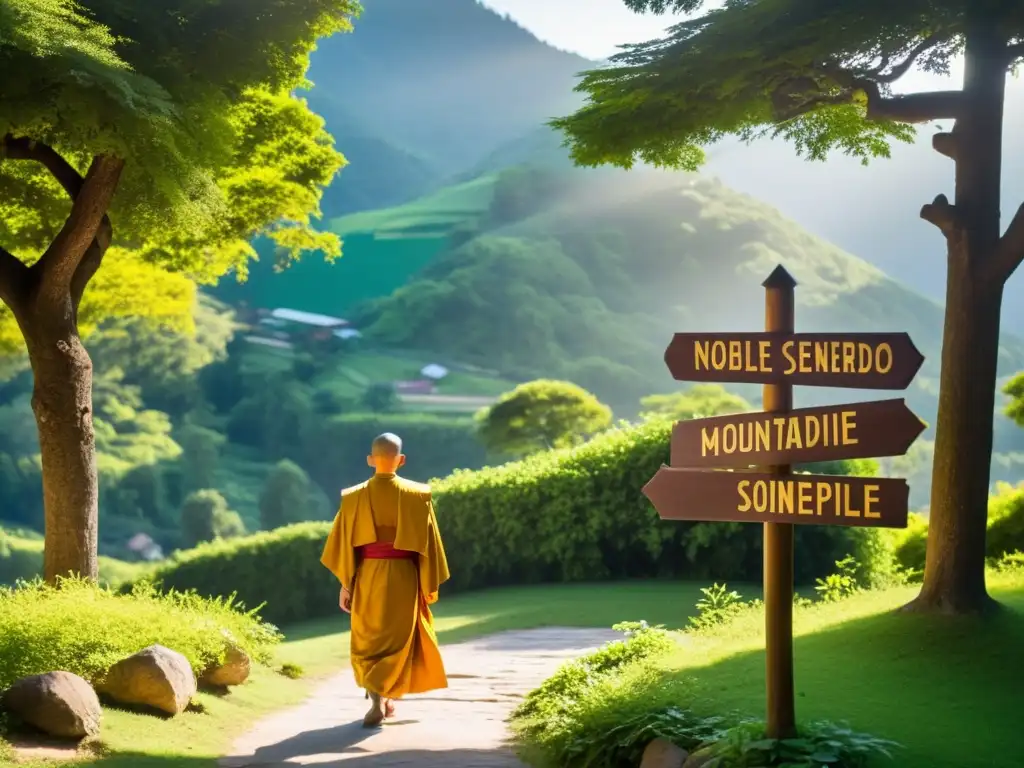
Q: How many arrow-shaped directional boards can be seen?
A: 3